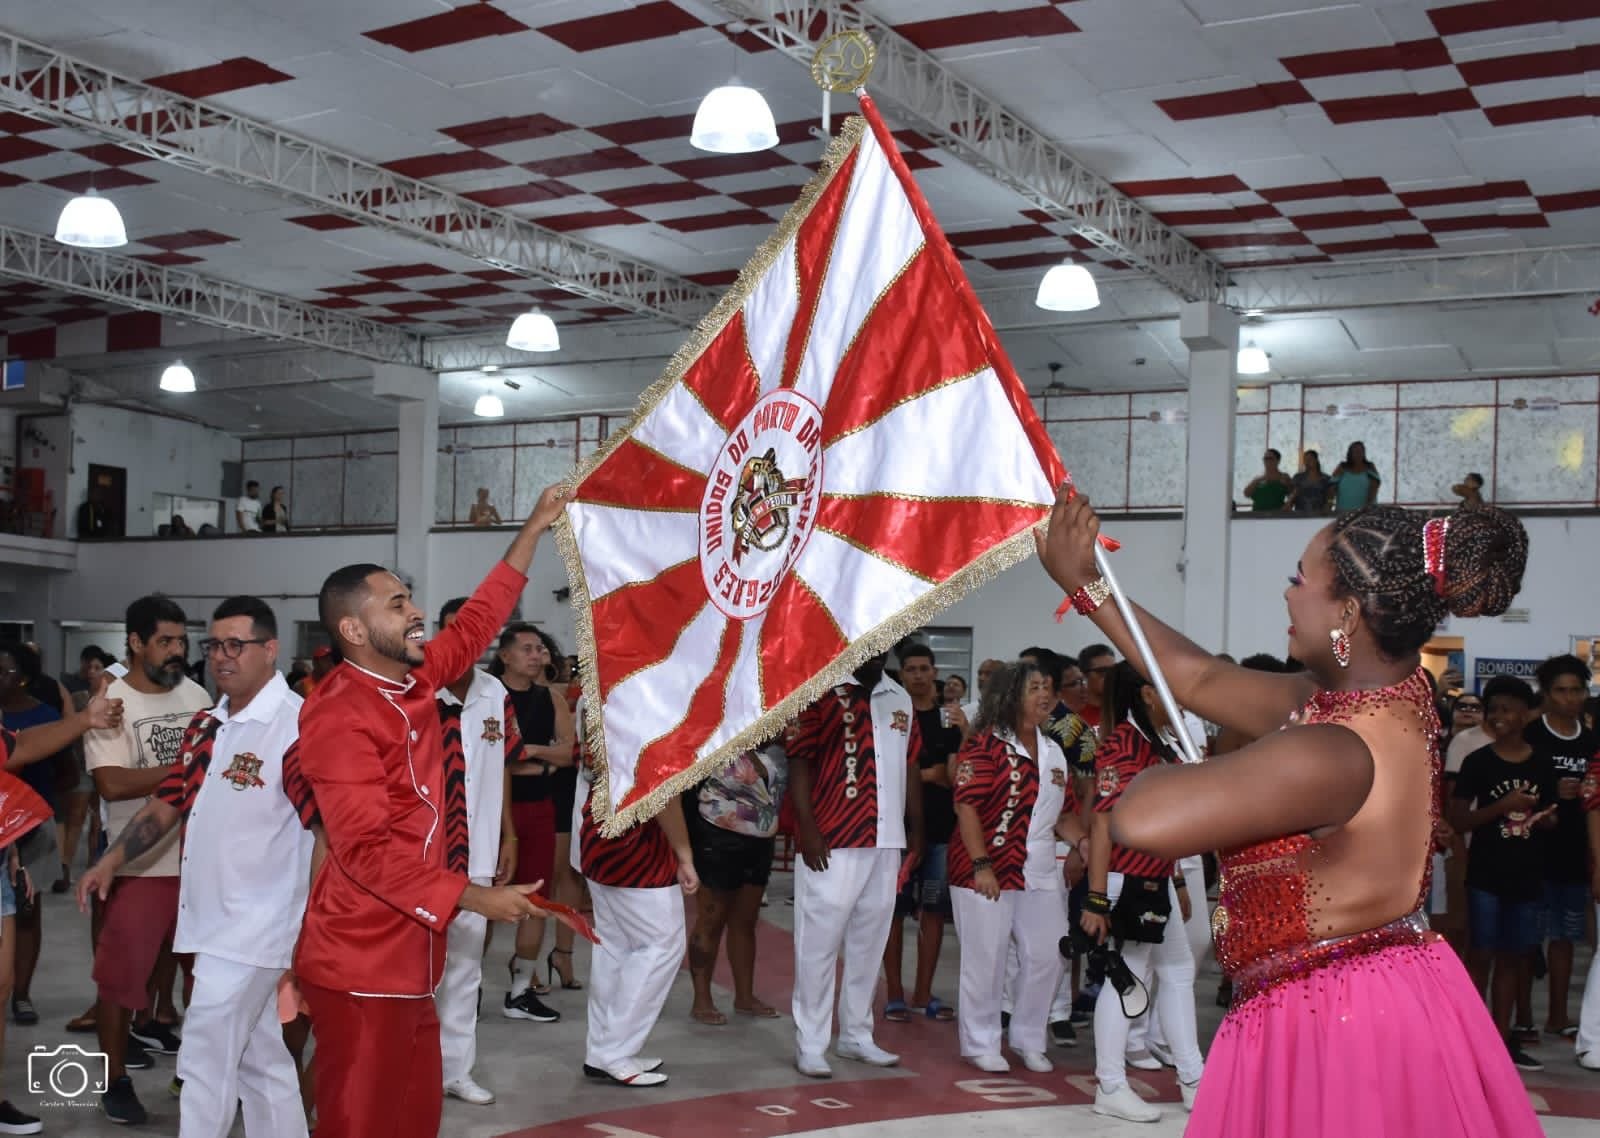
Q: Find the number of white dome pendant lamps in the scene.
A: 7